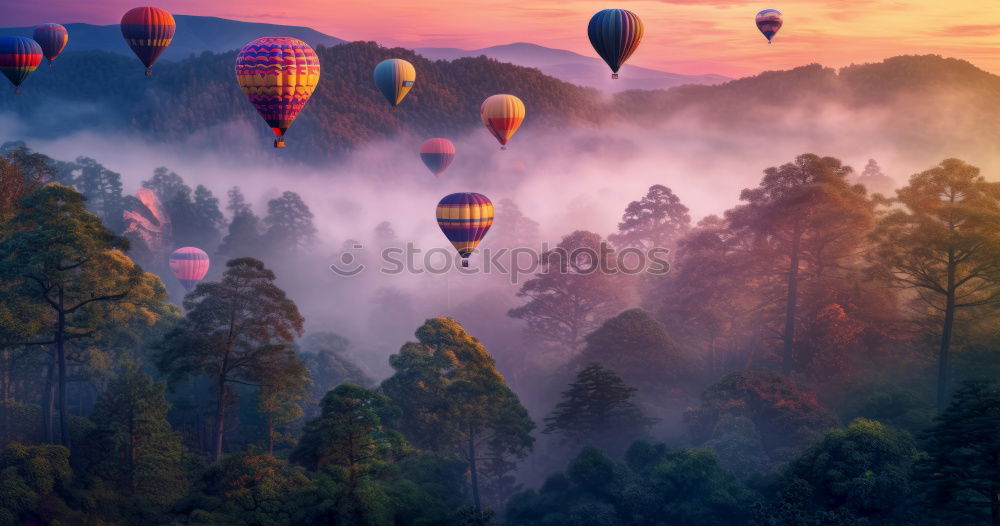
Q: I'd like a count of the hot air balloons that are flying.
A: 11